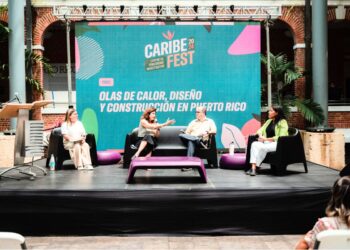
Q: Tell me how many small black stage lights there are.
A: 9